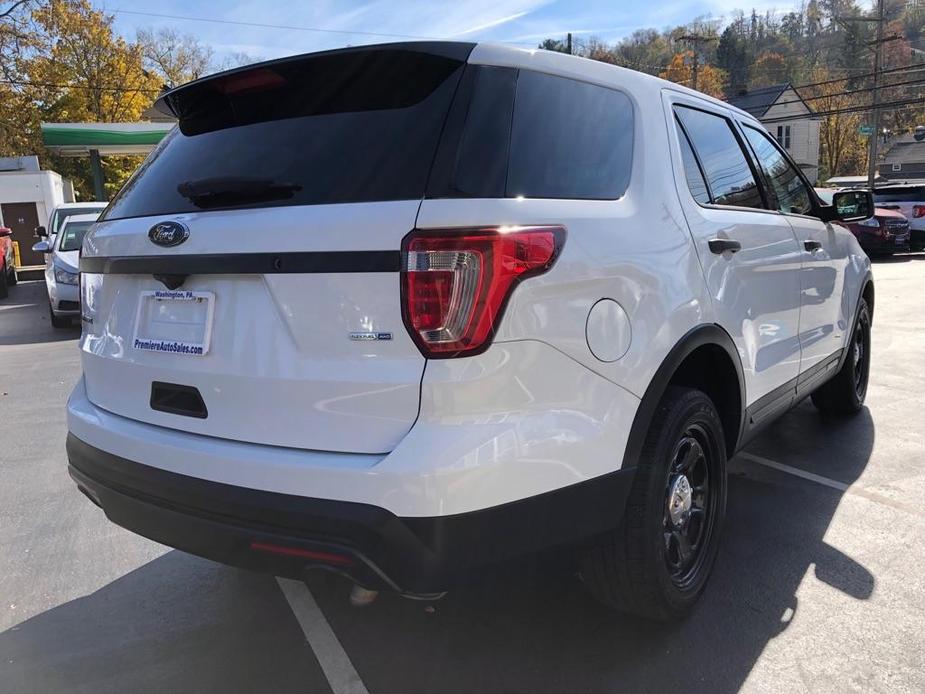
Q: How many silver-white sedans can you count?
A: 1